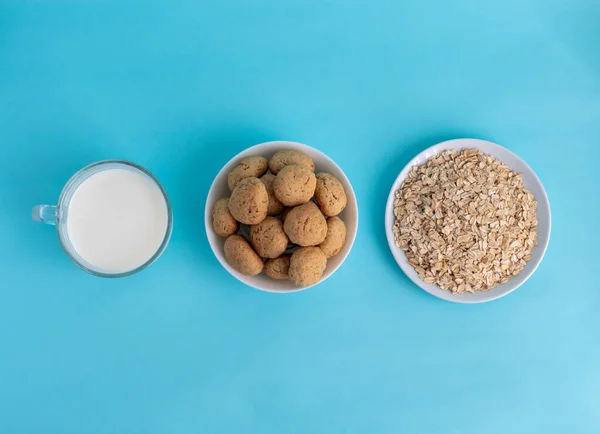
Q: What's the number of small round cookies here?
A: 13